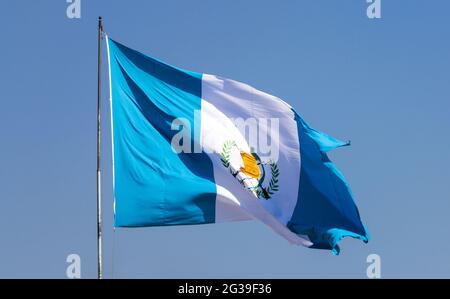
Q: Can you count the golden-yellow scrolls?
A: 1